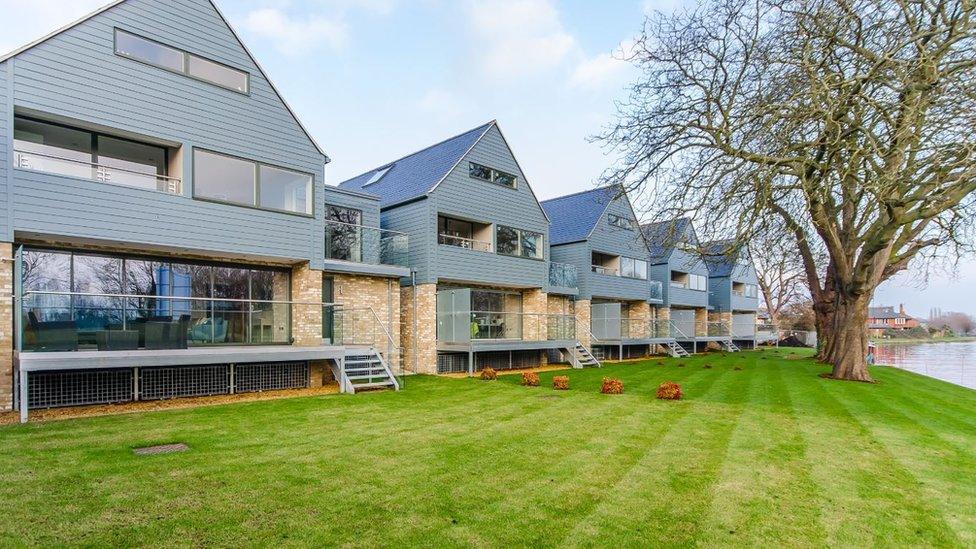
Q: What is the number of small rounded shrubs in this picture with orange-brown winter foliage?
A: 5